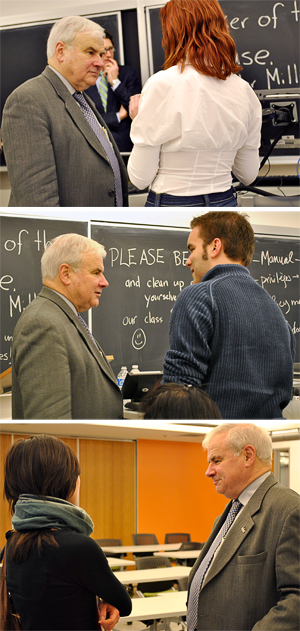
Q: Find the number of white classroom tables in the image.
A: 5